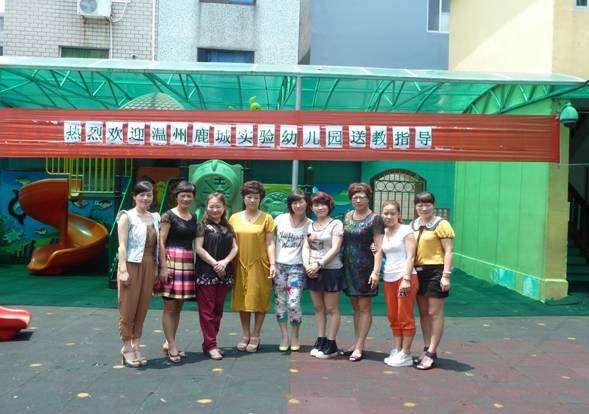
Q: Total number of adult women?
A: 9